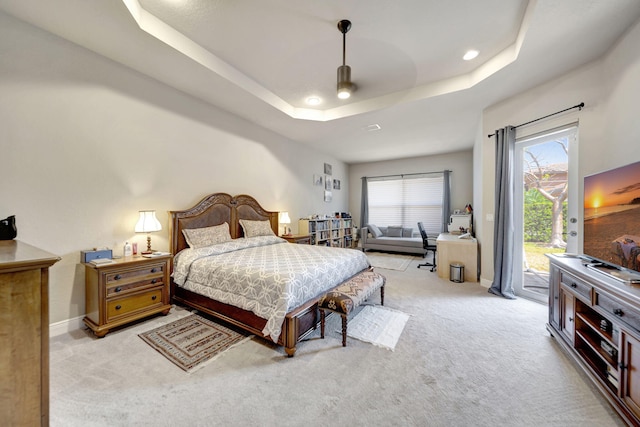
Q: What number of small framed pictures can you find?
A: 5